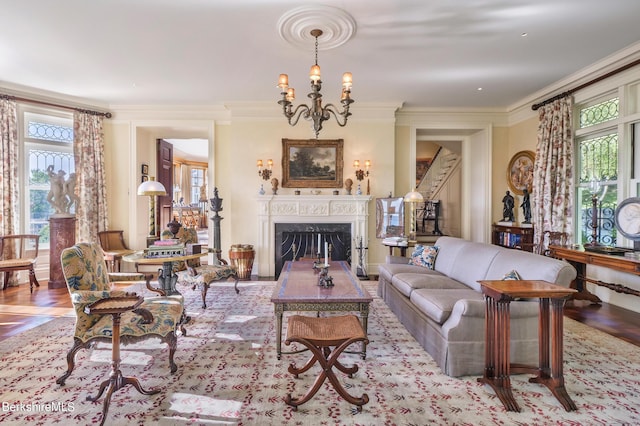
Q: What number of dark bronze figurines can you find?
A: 2